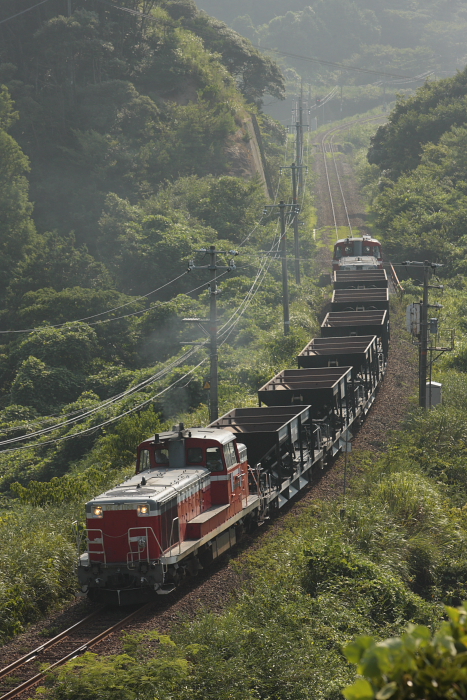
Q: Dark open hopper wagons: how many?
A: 6